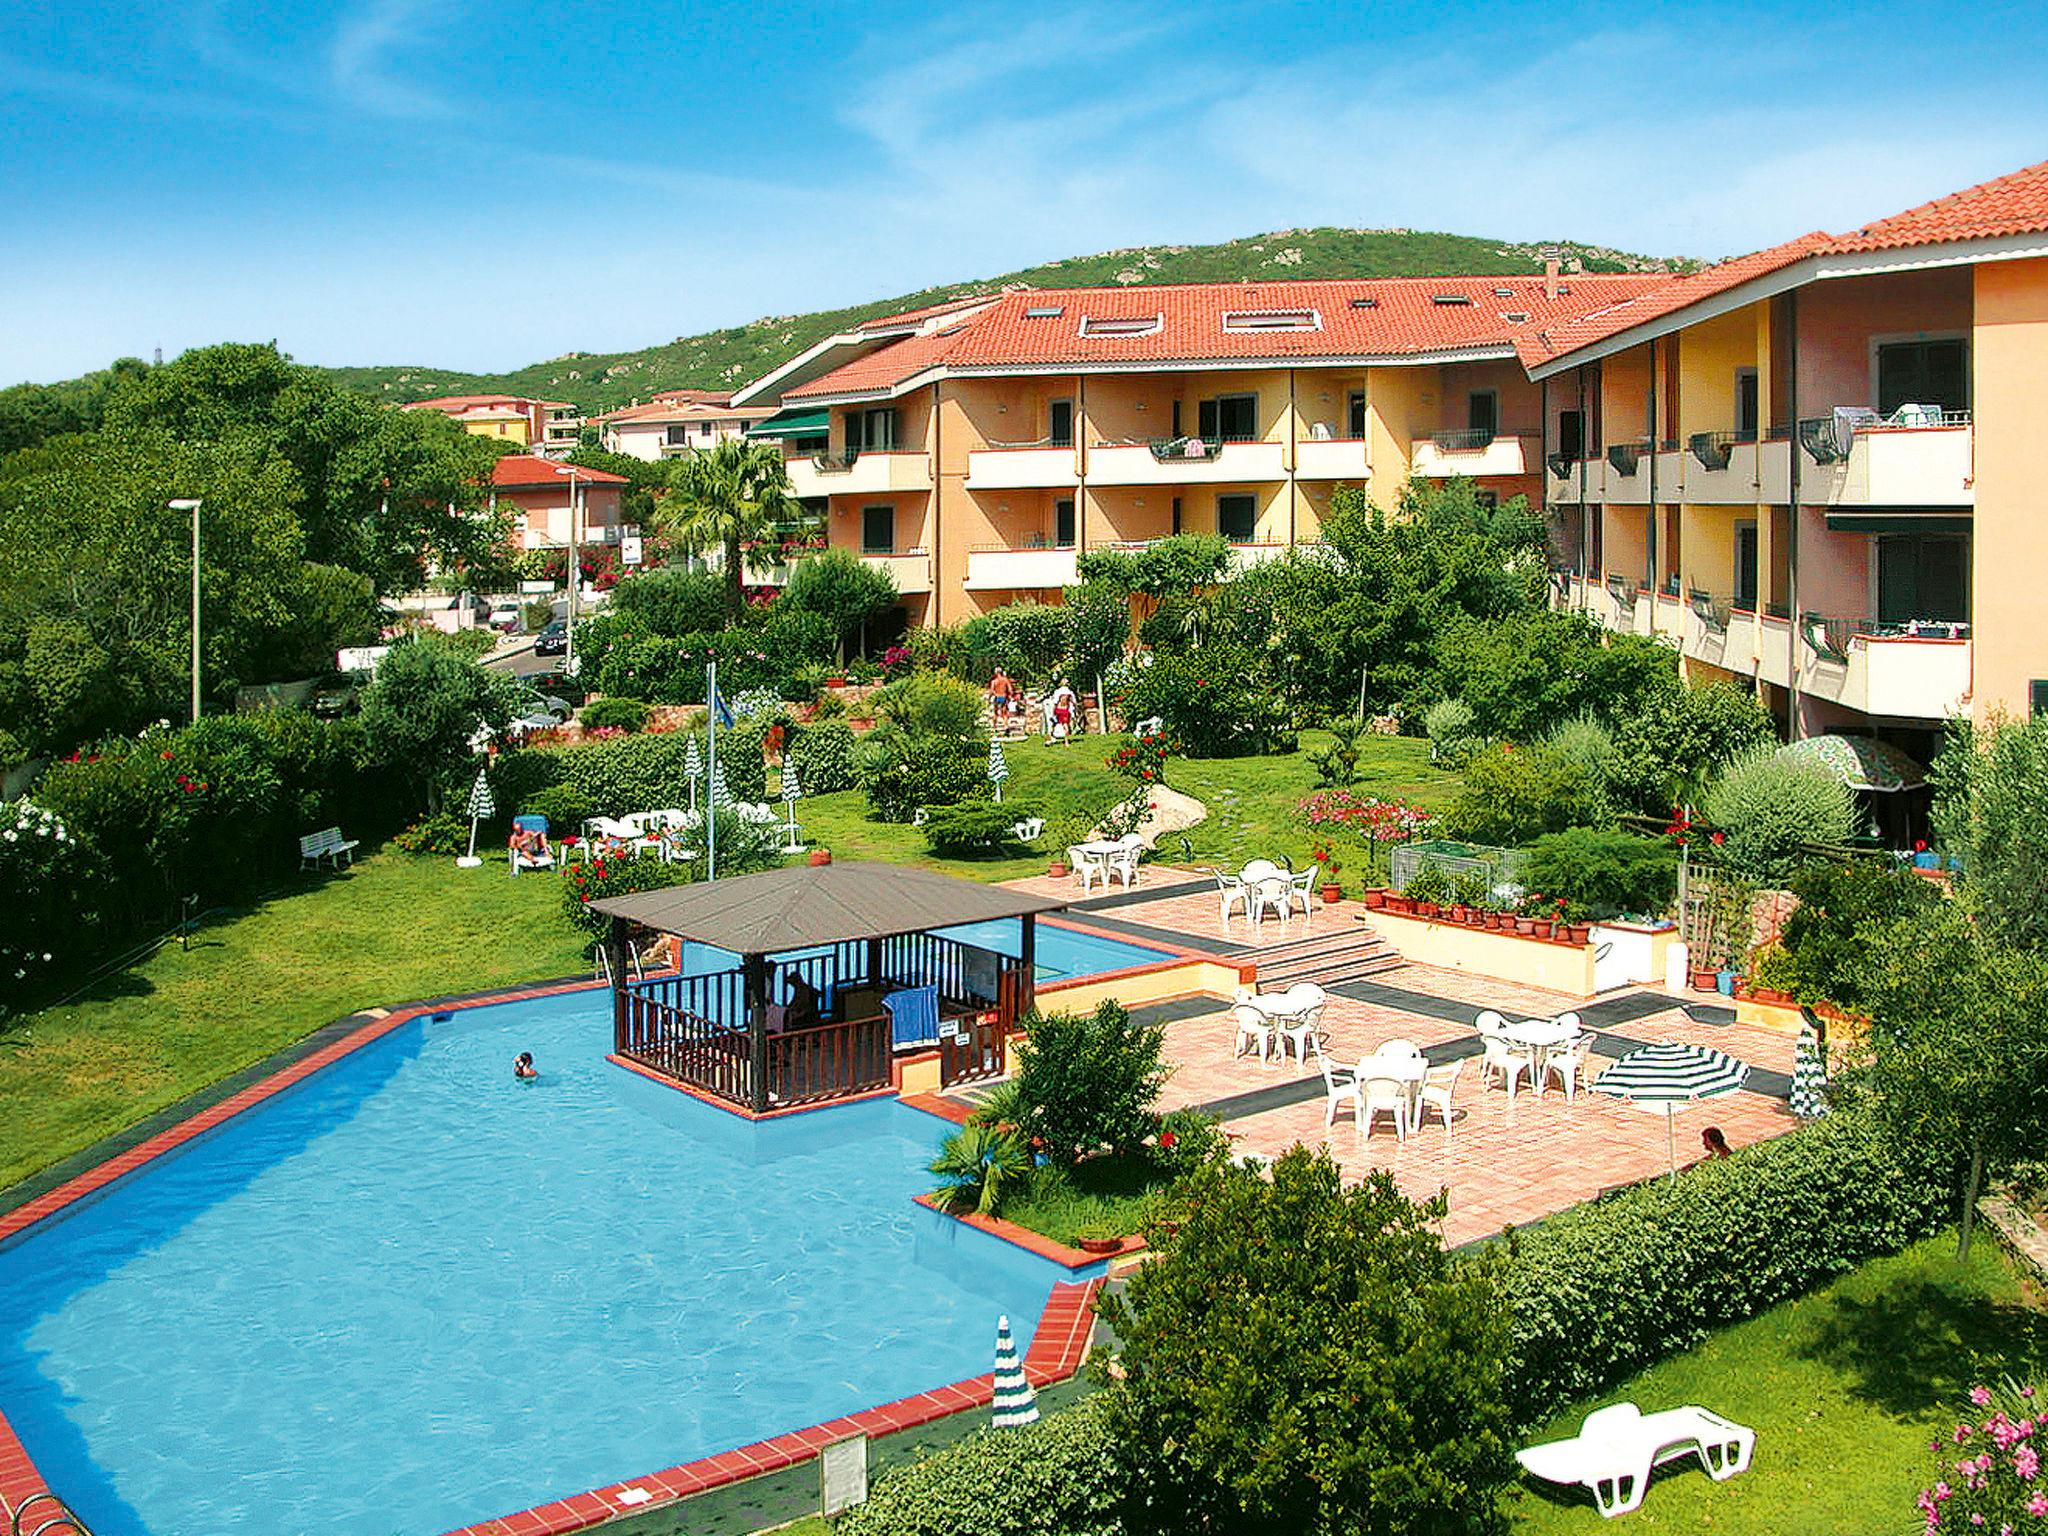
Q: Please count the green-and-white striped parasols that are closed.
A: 7